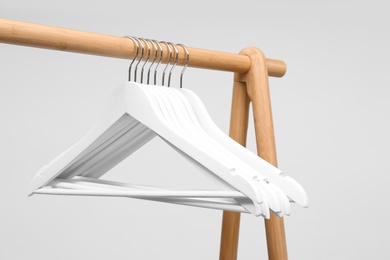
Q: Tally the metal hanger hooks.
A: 8